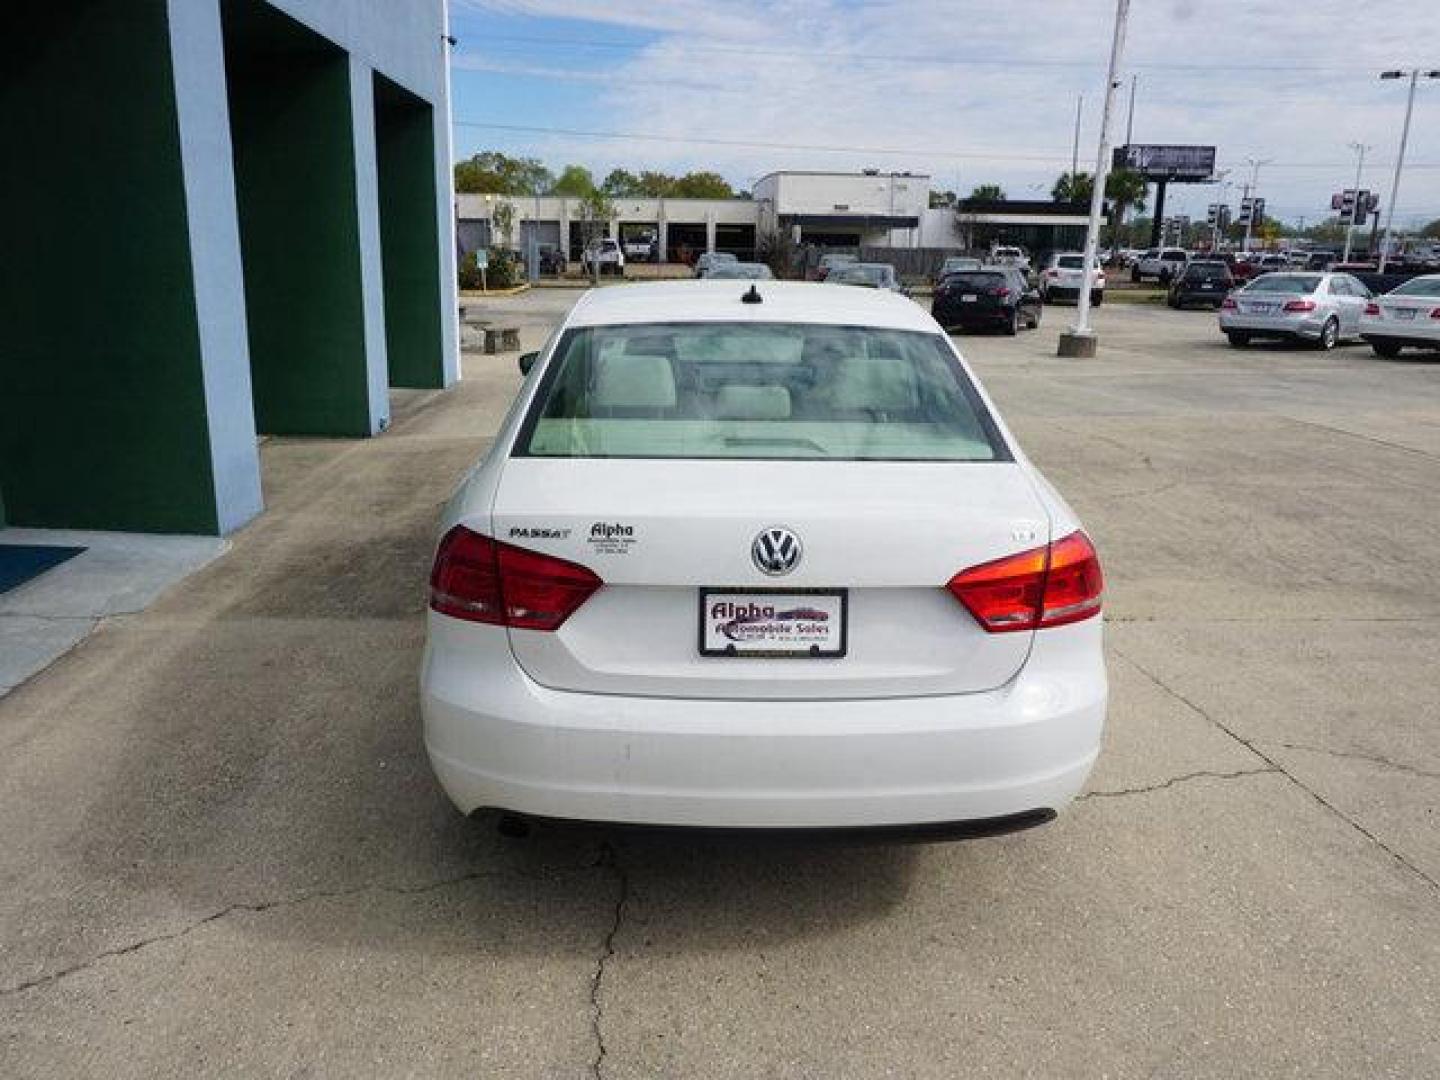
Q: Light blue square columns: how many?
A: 3